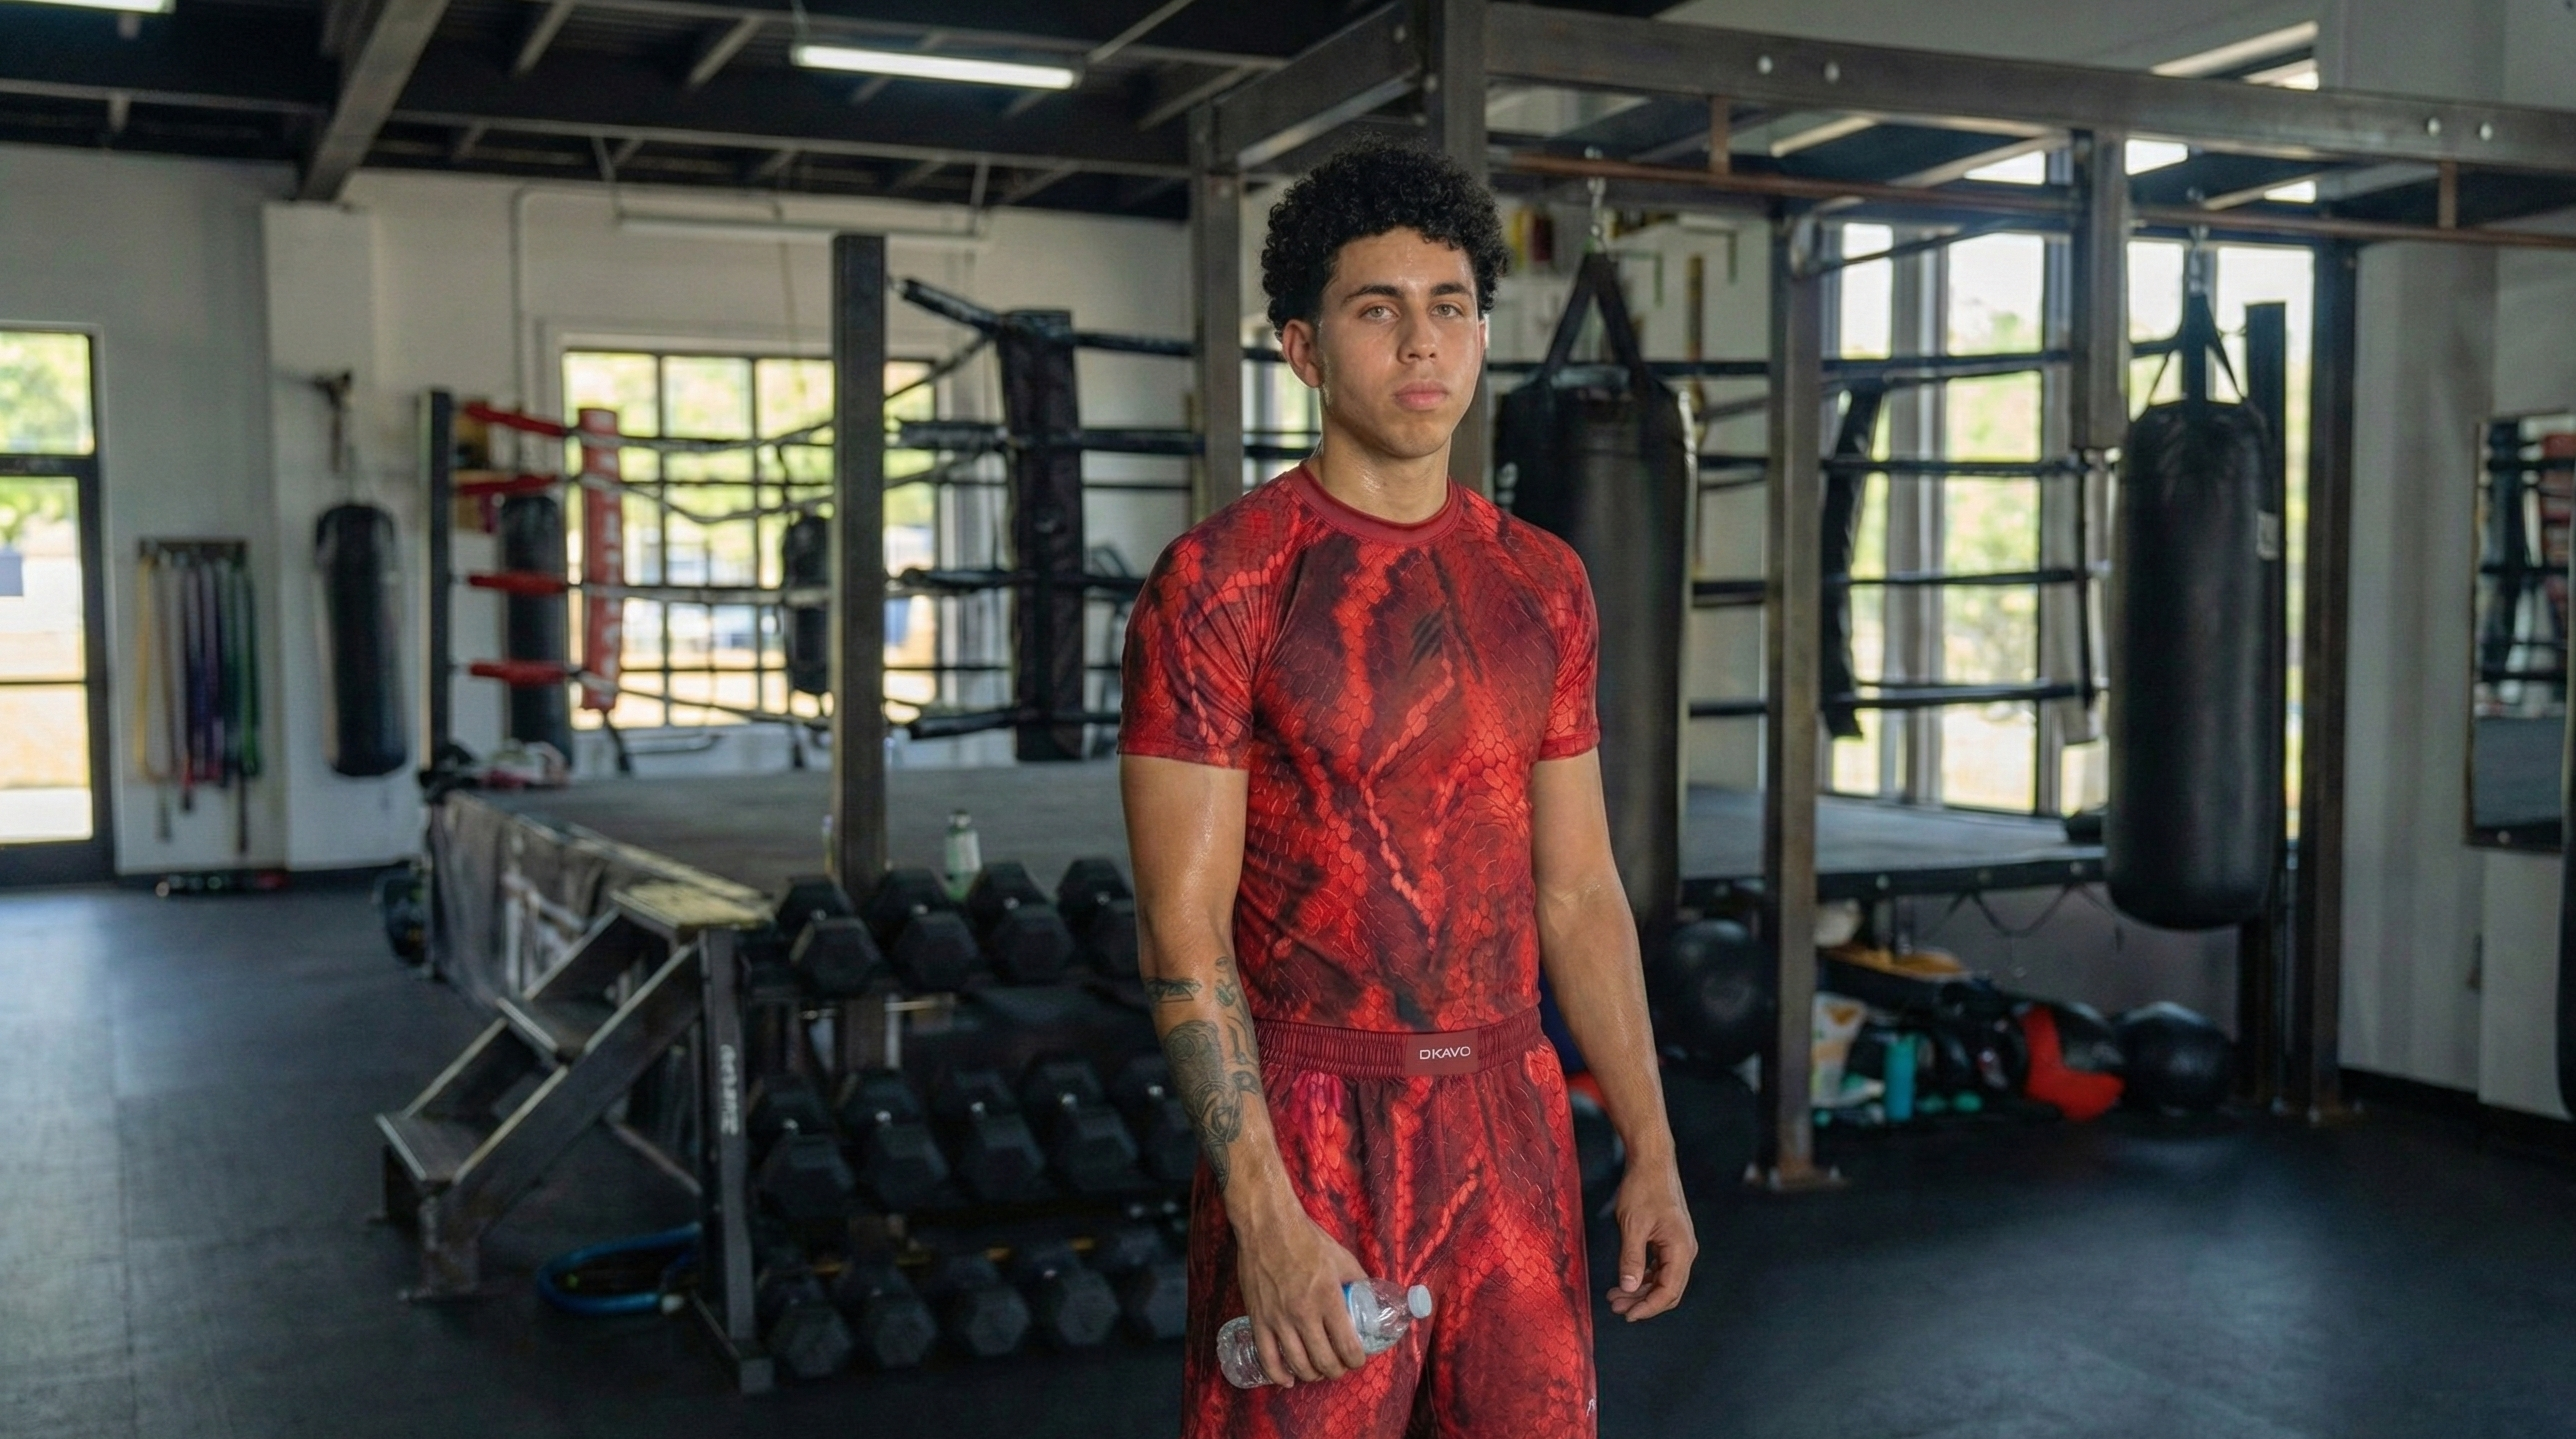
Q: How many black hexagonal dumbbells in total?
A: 14